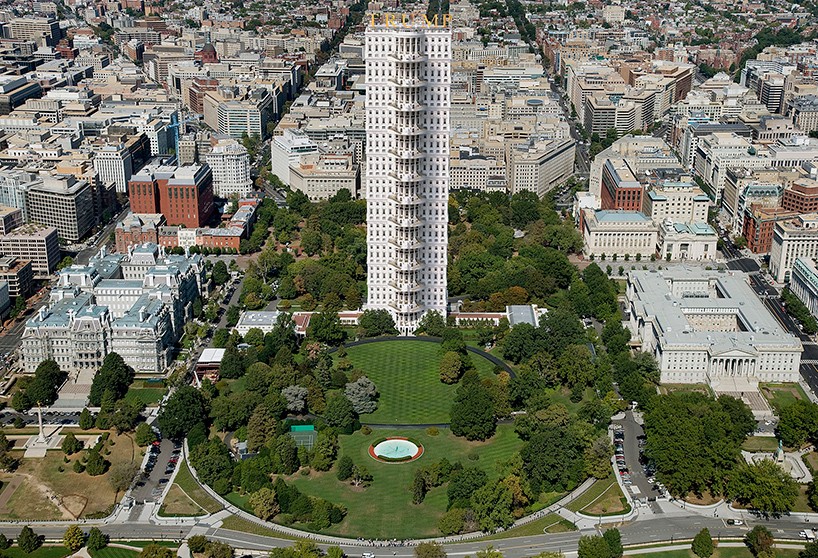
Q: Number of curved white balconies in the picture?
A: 12